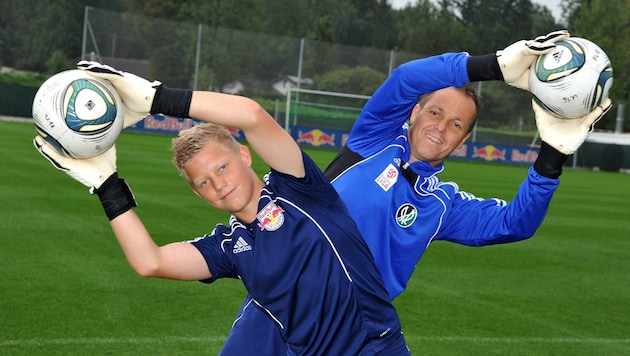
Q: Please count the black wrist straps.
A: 4